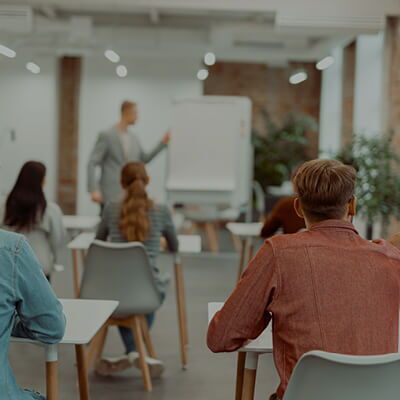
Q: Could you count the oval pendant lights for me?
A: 8